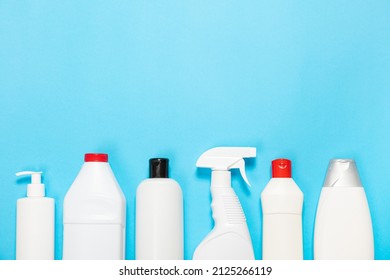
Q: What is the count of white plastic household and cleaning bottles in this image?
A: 6